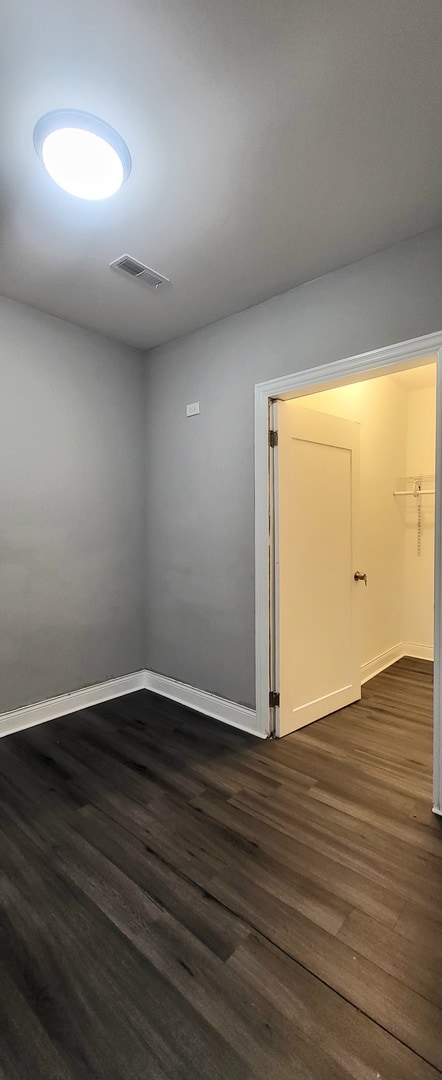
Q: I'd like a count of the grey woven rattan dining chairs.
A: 0